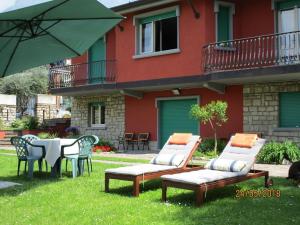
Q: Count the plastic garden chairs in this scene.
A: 4